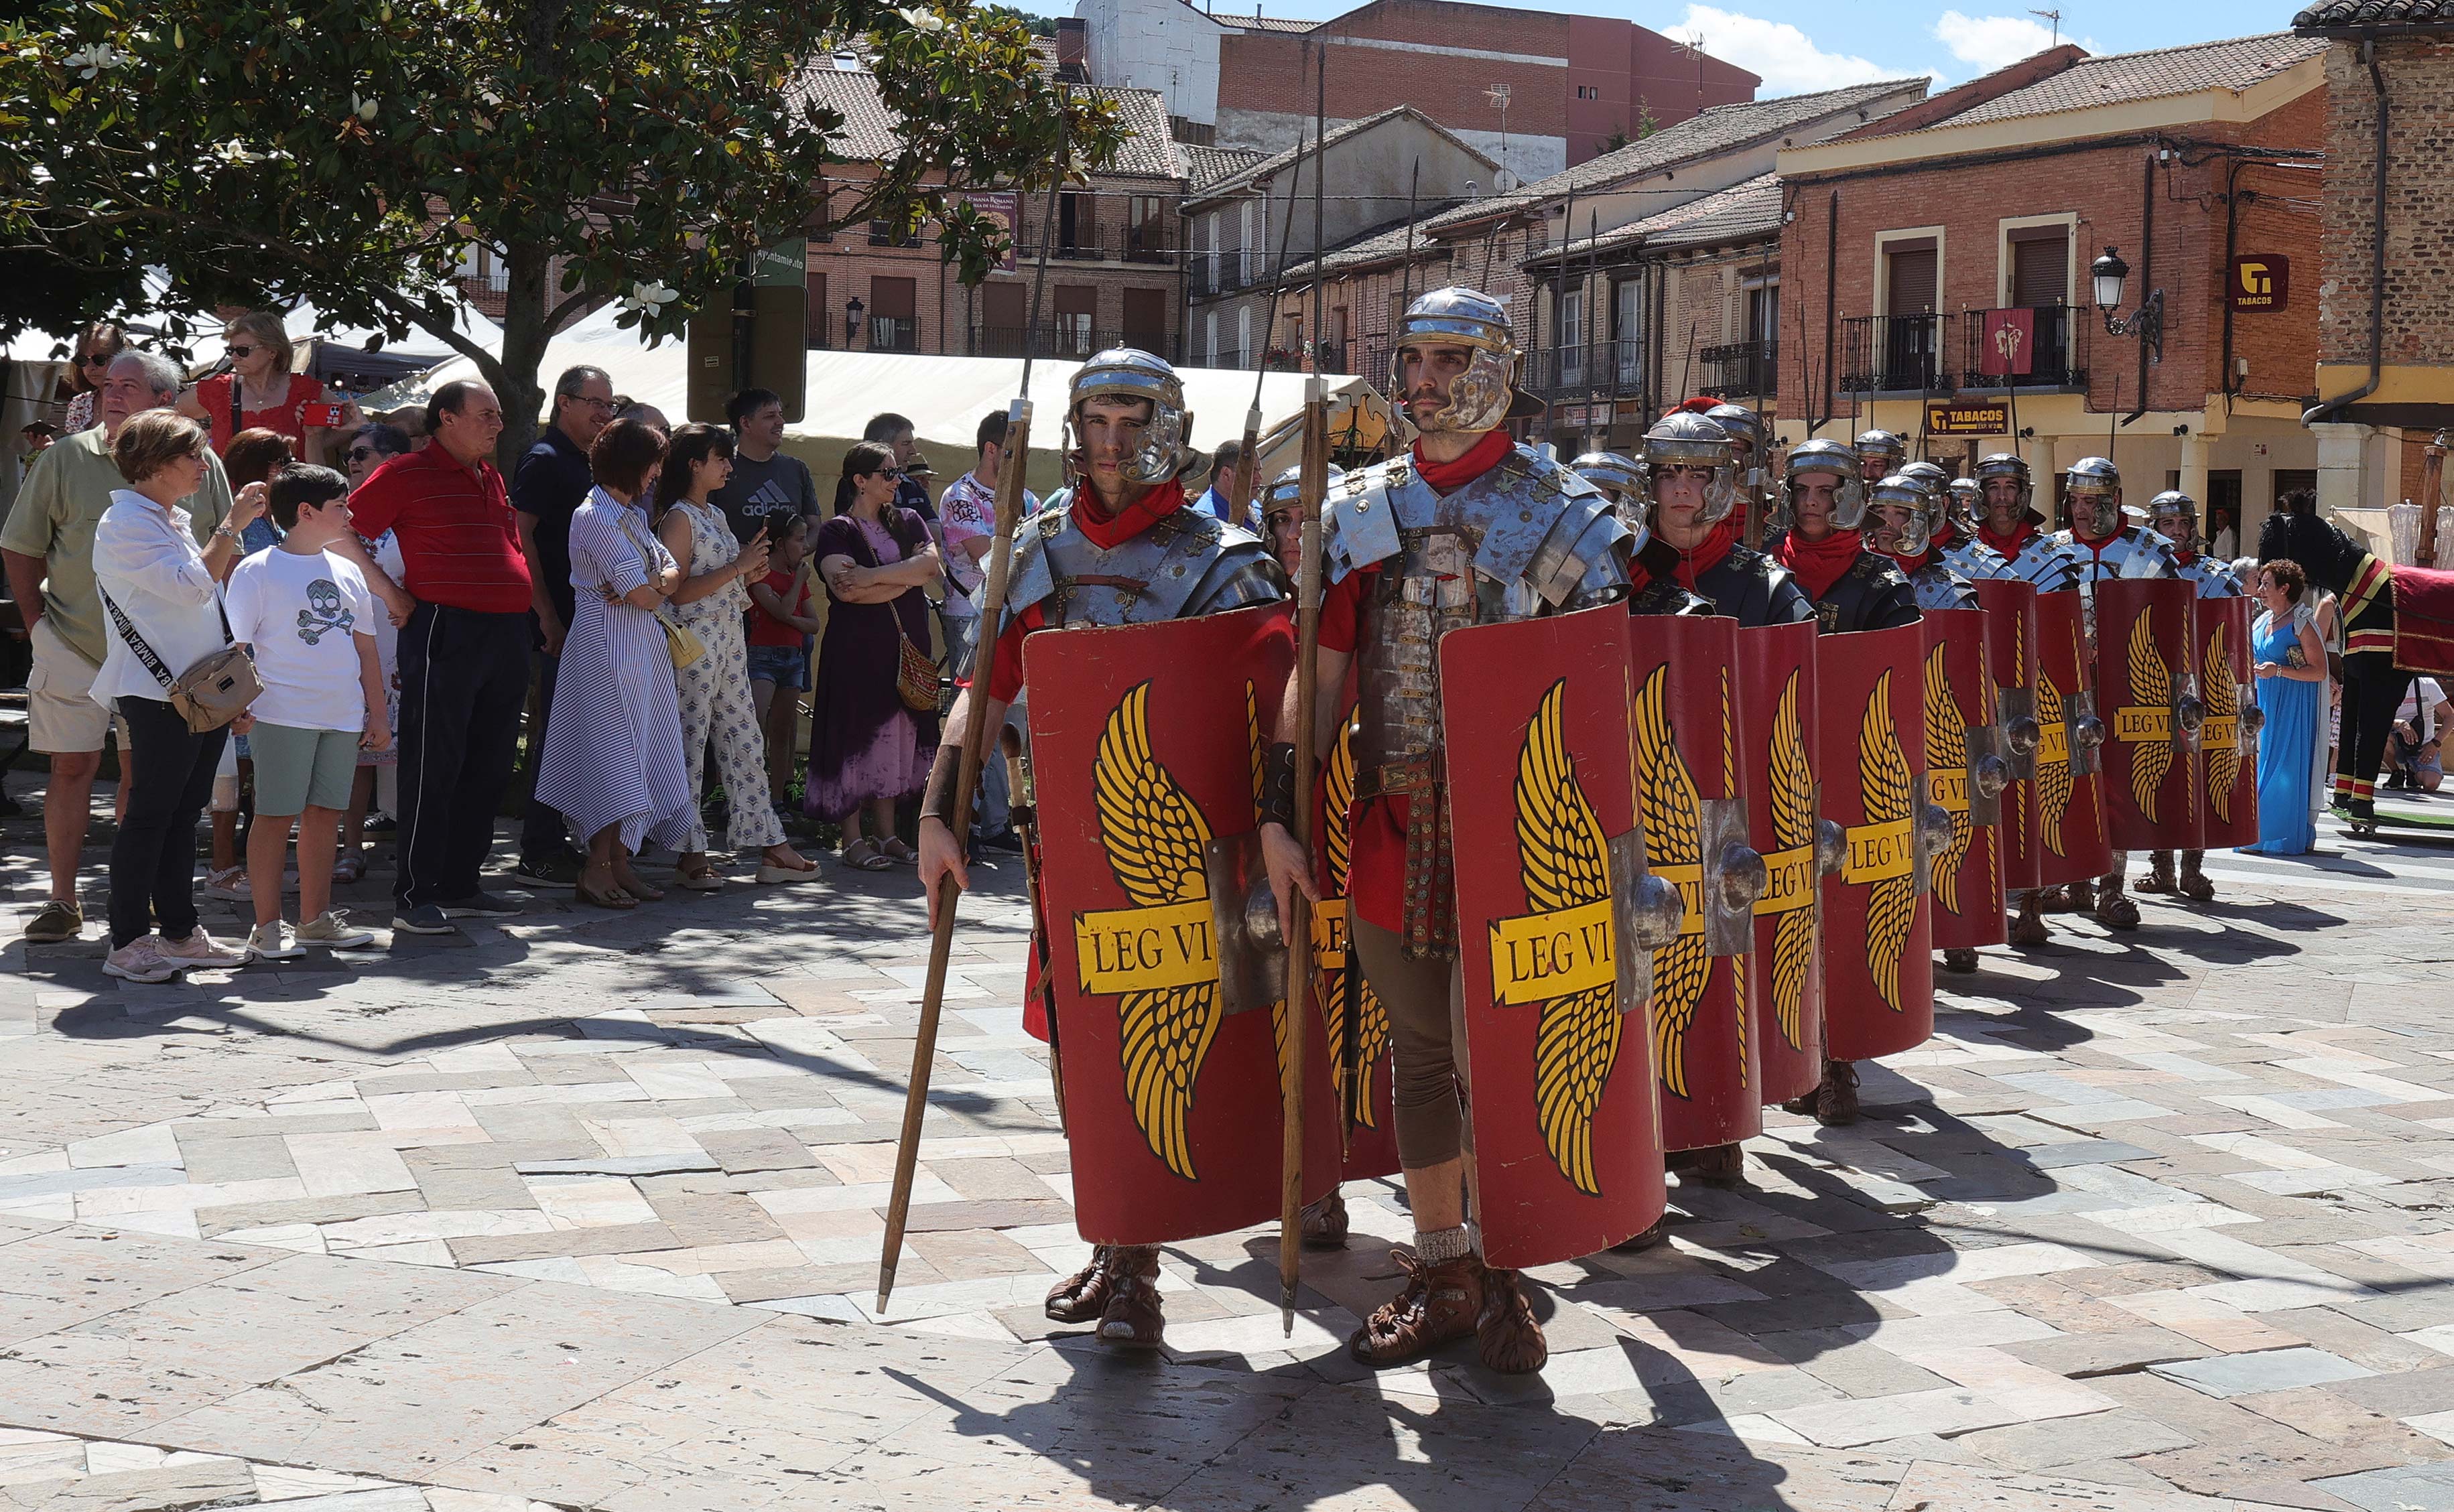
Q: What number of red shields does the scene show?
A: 11